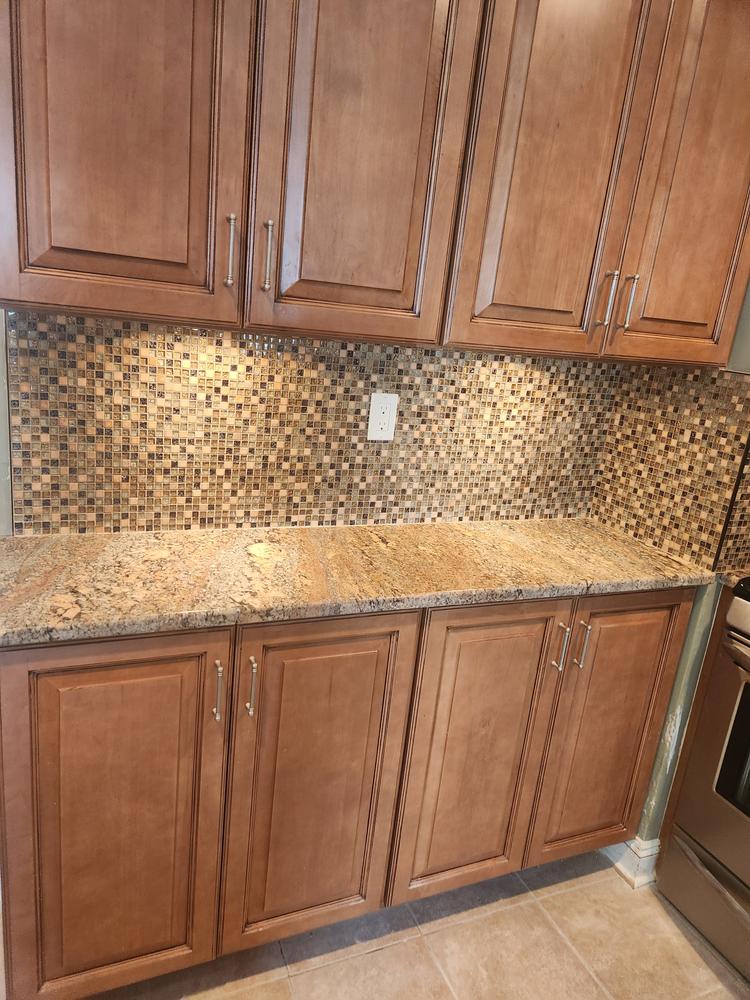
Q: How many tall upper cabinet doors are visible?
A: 4